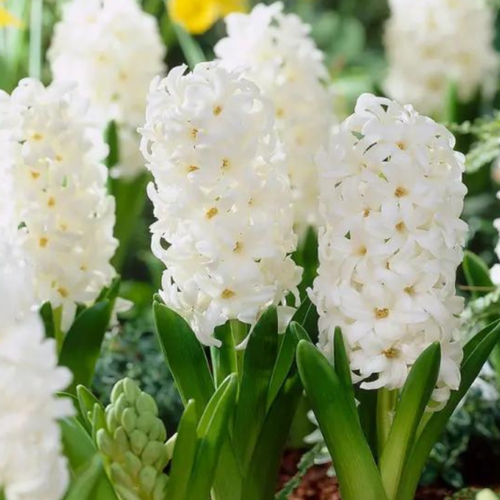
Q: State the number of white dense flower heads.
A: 7